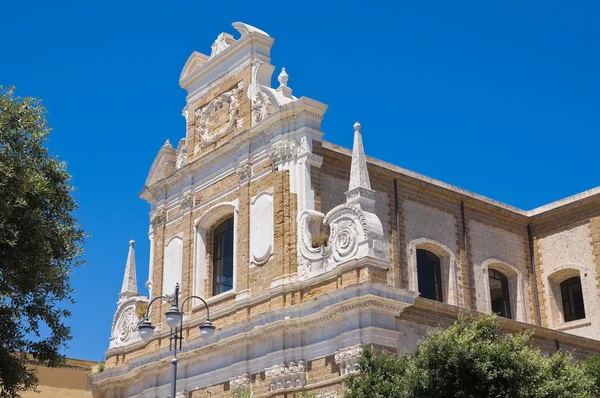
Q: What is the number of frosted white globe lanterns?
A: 3